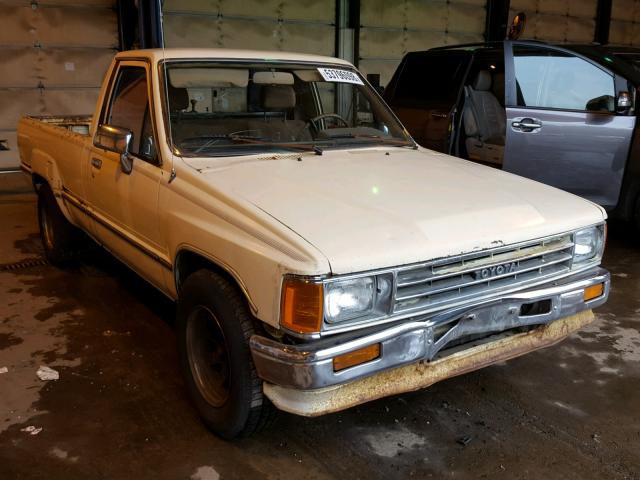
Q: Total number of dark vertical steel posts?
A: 4